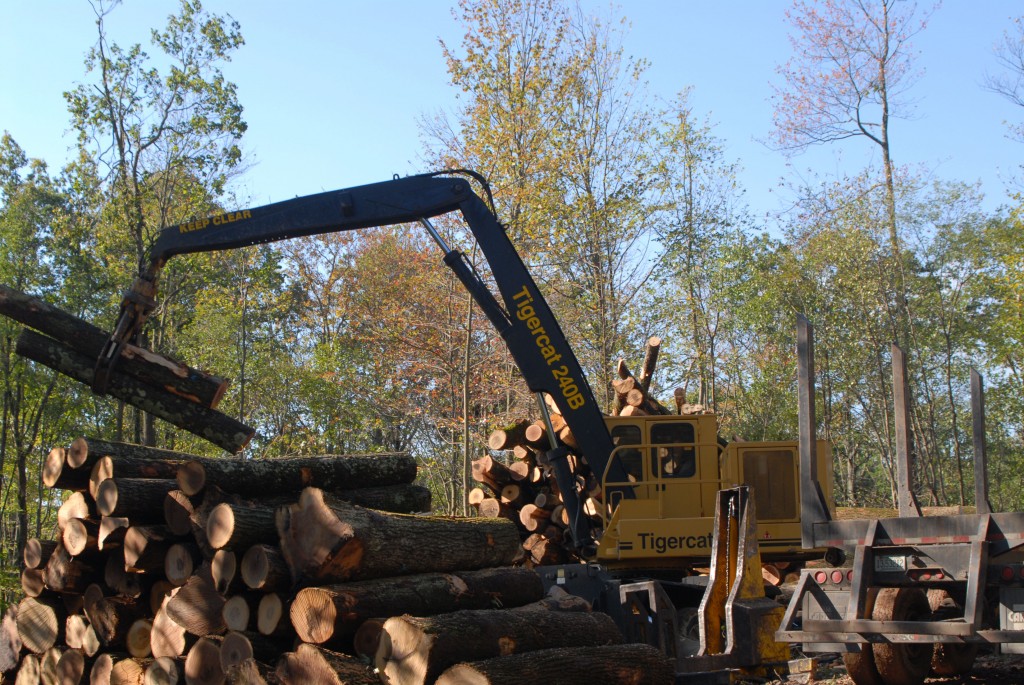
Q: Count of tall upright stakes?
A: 3